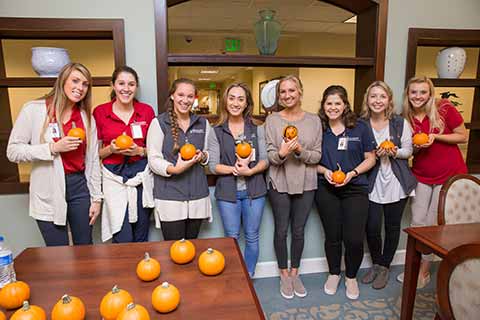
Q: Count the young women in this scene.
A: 8